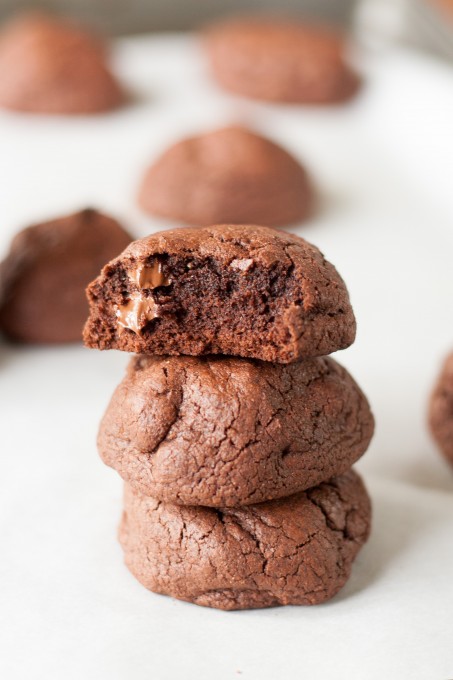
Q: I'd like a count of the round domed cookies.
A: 8